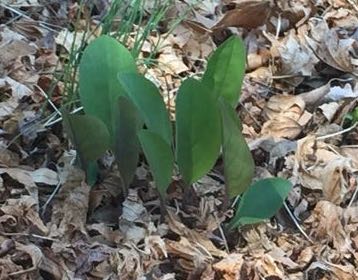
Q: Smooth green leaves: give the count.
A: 9